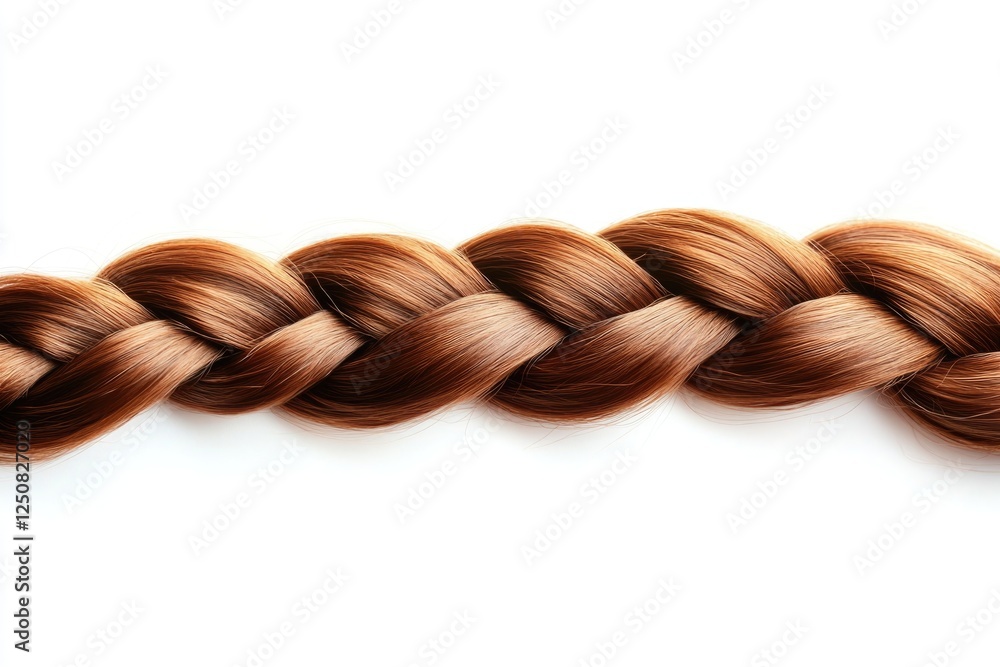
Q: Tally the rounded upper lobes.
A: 6